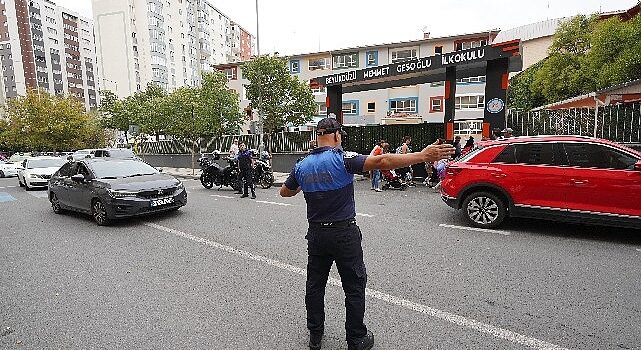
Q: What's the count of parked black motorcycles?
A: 2